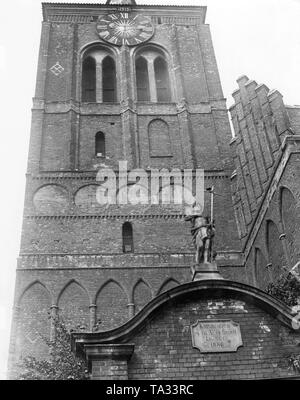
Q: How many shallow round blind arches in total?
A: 4